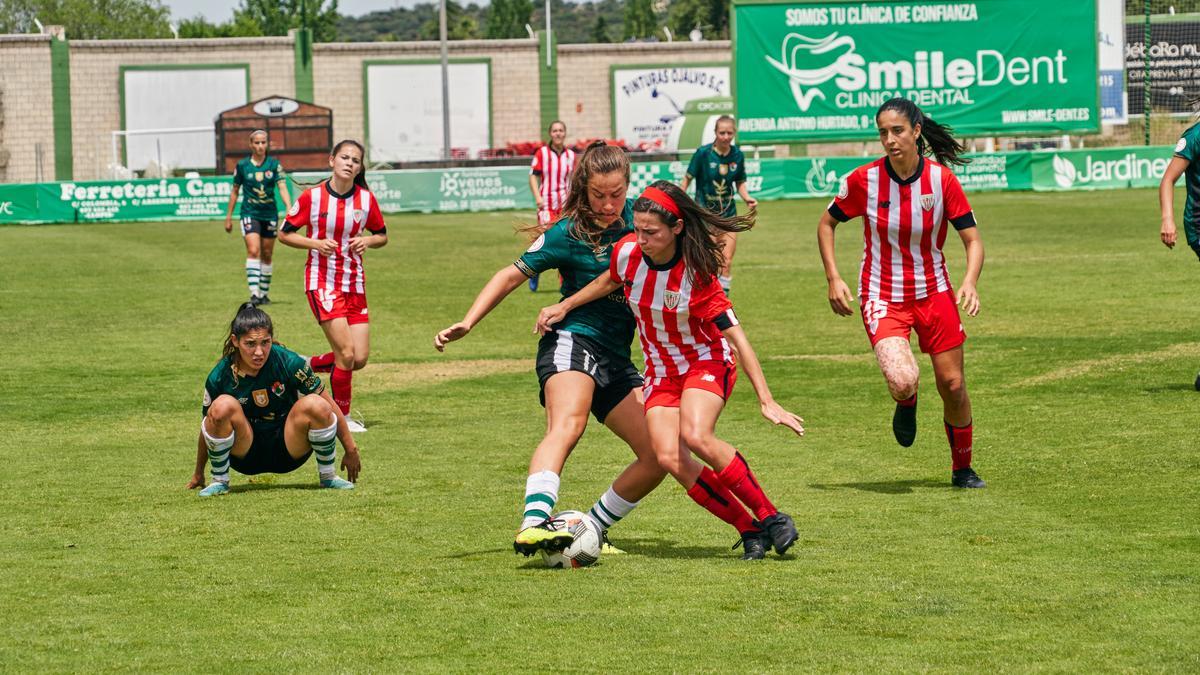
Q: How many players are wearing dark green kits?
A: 5